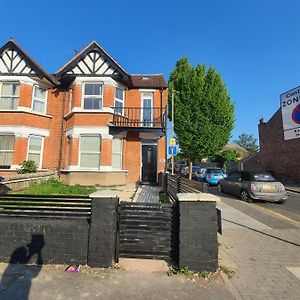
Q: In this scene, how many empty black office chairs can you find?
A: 0